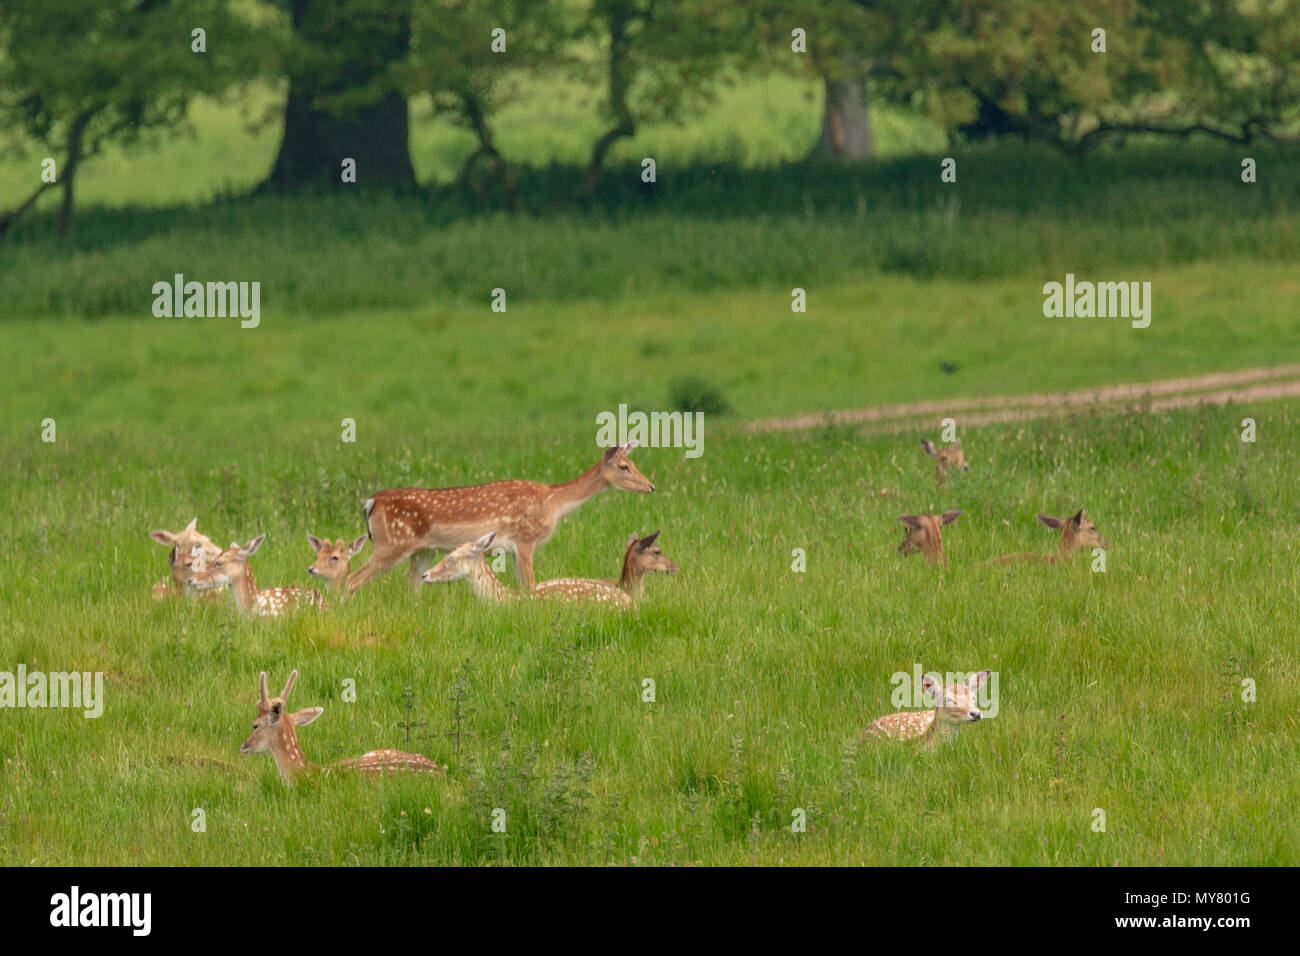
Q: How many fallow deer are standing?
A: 1